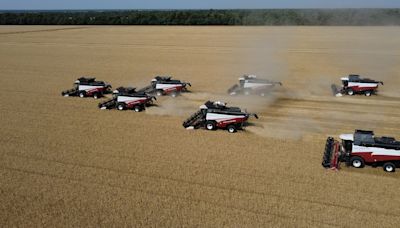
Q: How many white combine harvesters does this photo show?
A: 7